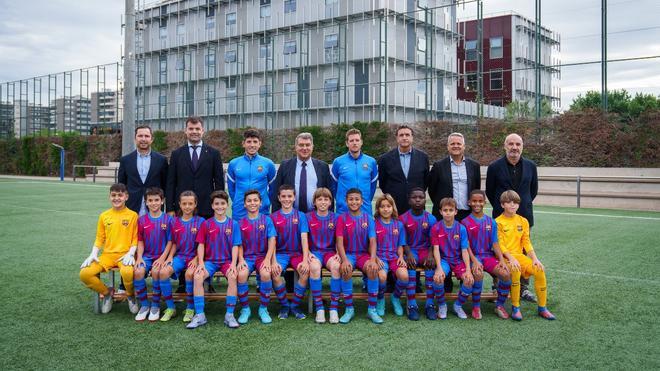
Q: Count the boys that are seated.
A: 13